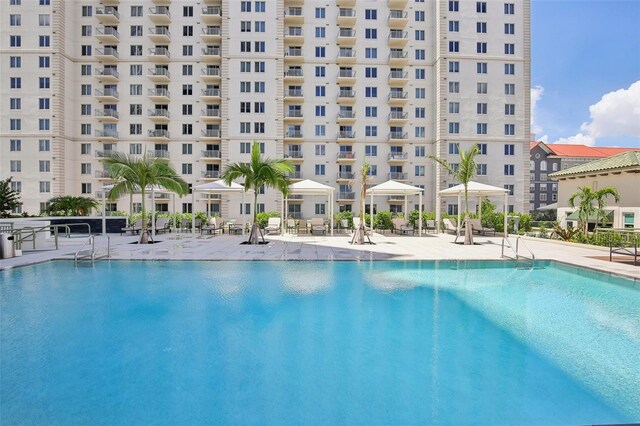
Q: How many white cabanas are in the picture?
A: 5